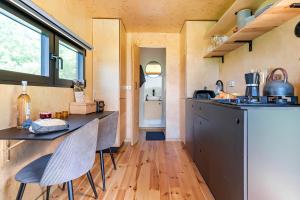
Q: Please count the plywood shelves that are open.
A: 2